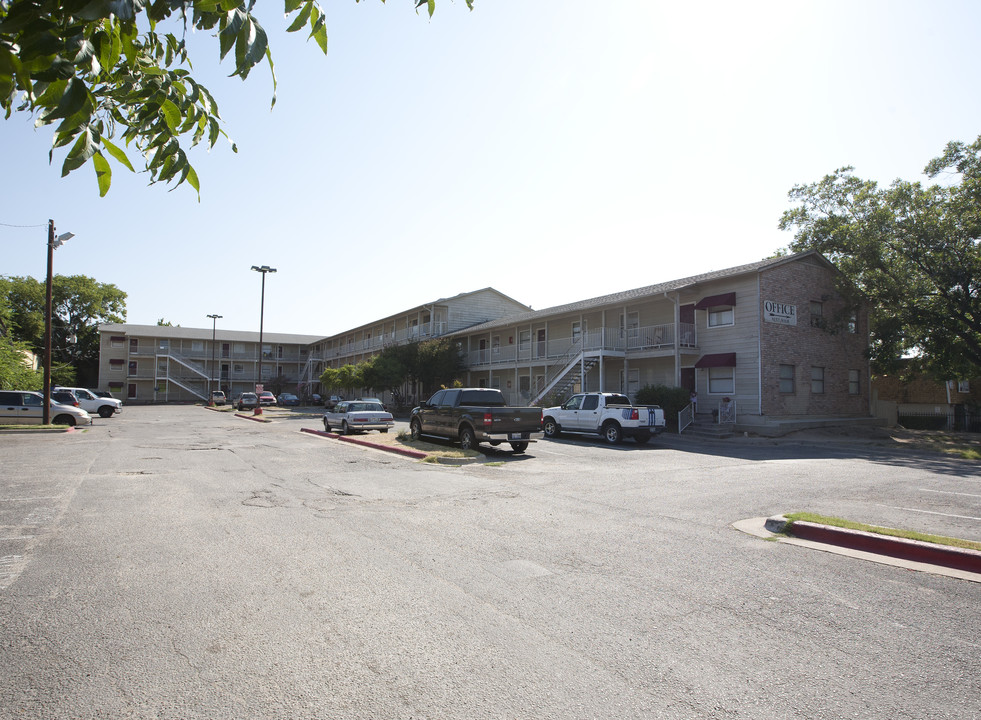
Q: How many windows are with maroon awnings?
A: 5